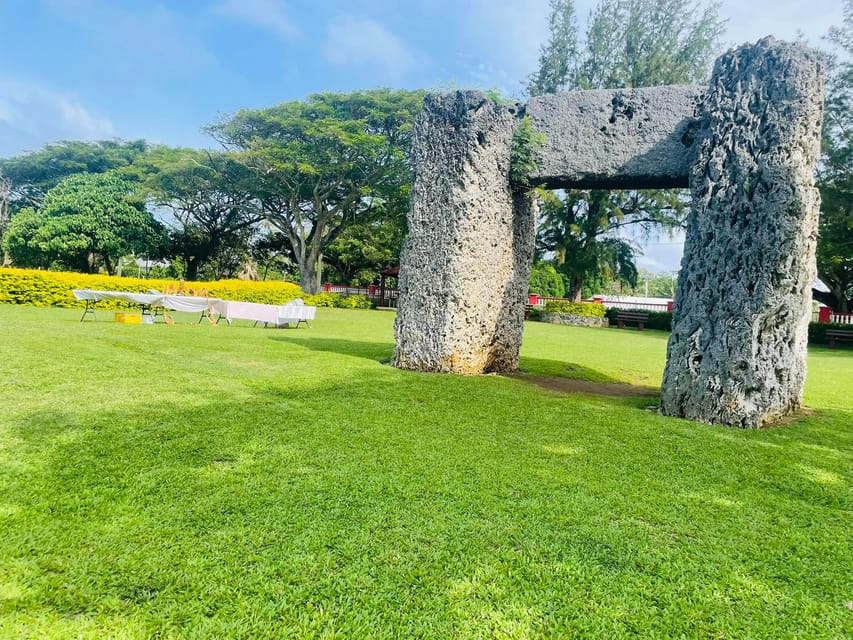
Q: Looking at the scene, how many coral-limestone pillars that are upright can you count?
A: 2